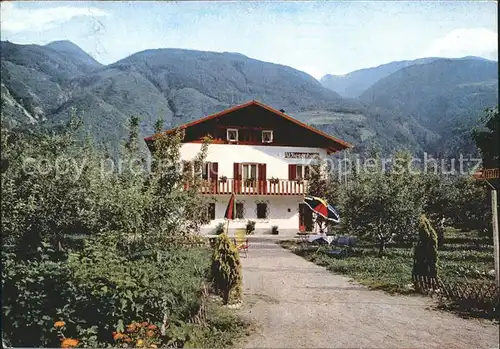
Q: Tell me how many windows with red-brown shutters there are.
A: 3